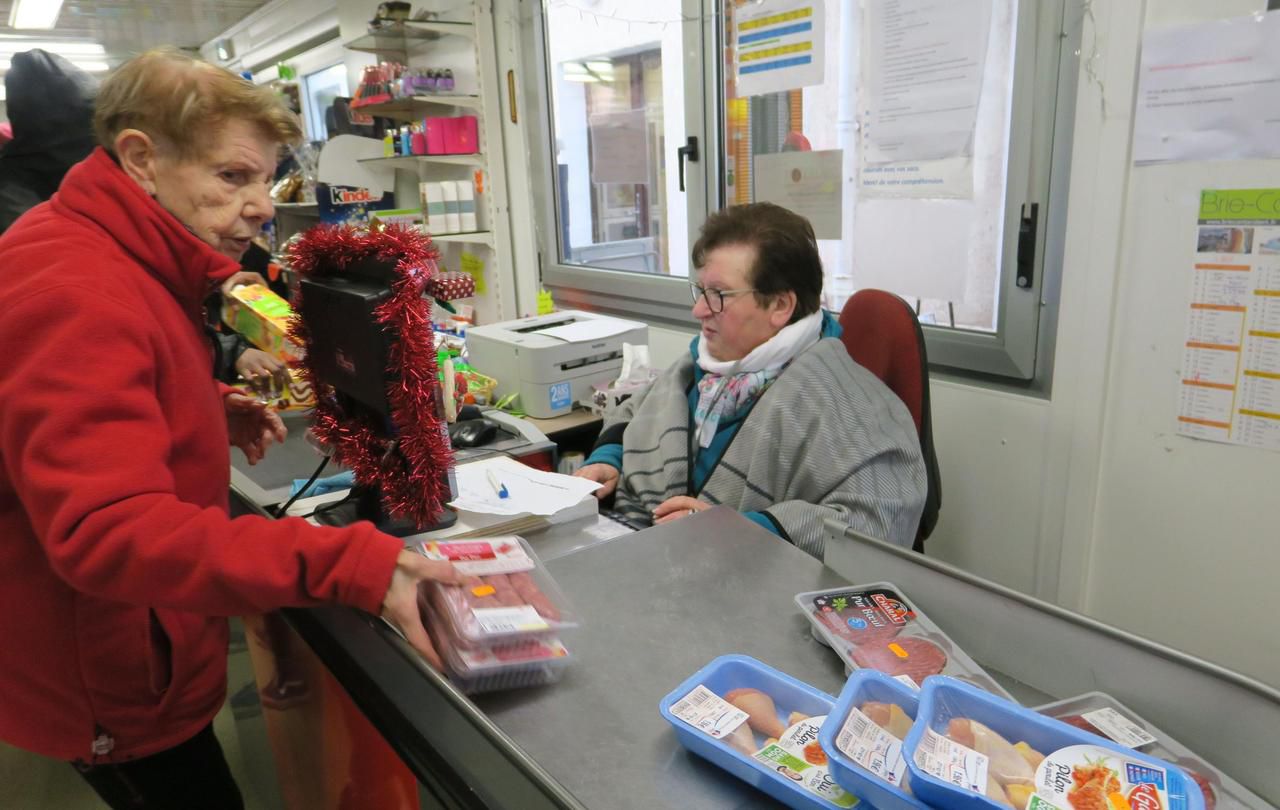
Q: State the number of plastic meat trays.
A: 7